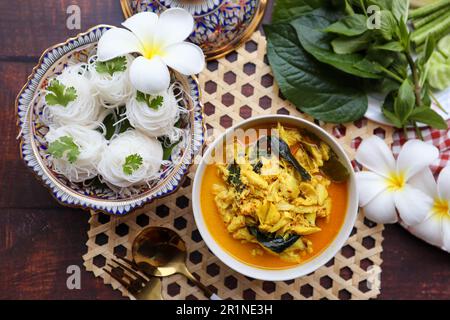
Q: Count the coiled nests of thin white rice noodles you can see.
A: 5